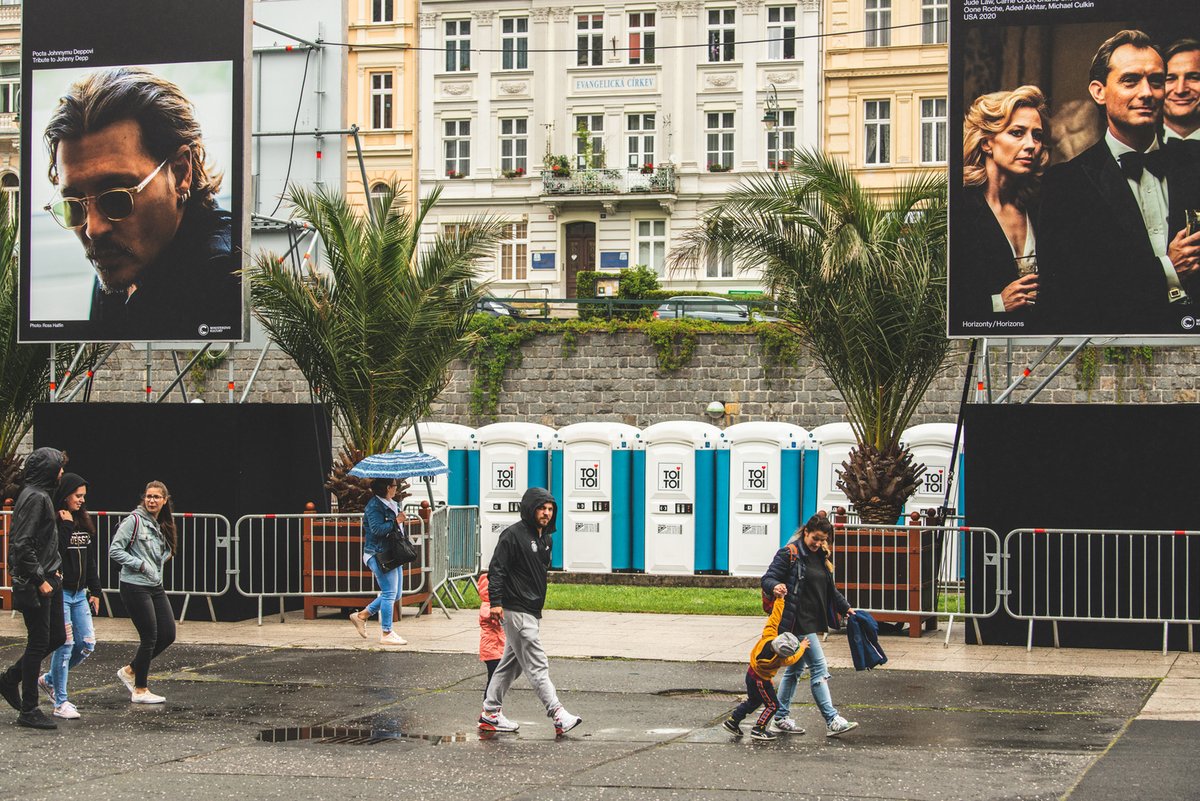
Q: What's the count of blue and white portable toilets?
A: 7